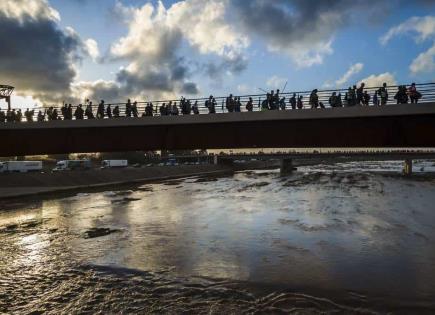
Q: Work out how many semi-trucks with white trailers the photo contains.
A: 2